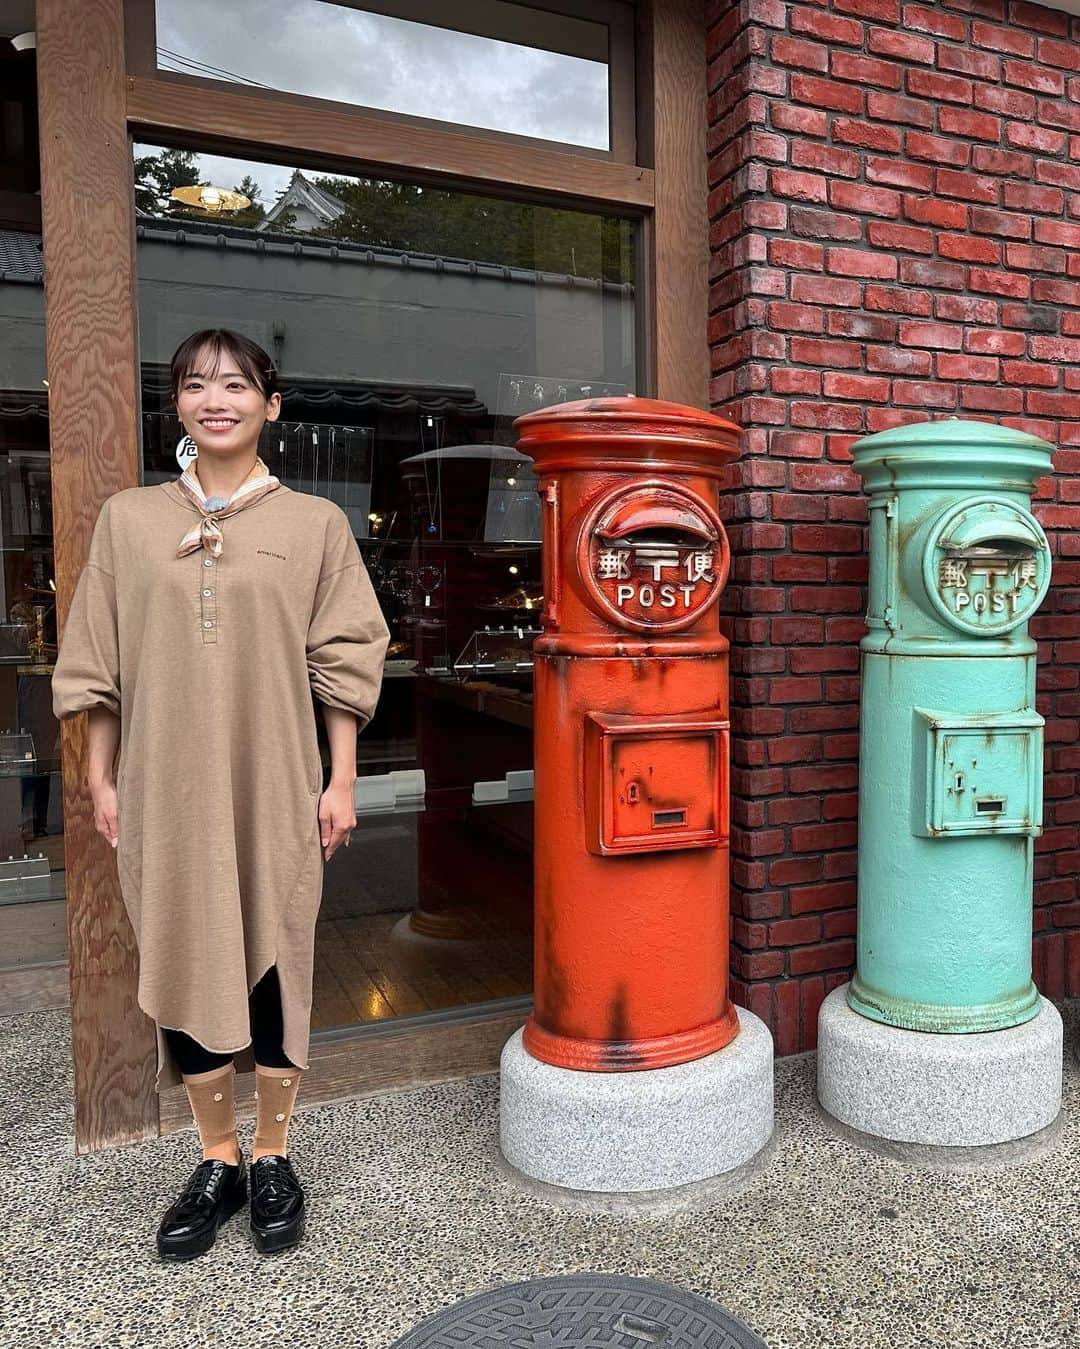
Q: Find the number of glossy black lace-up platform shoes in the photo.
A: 2